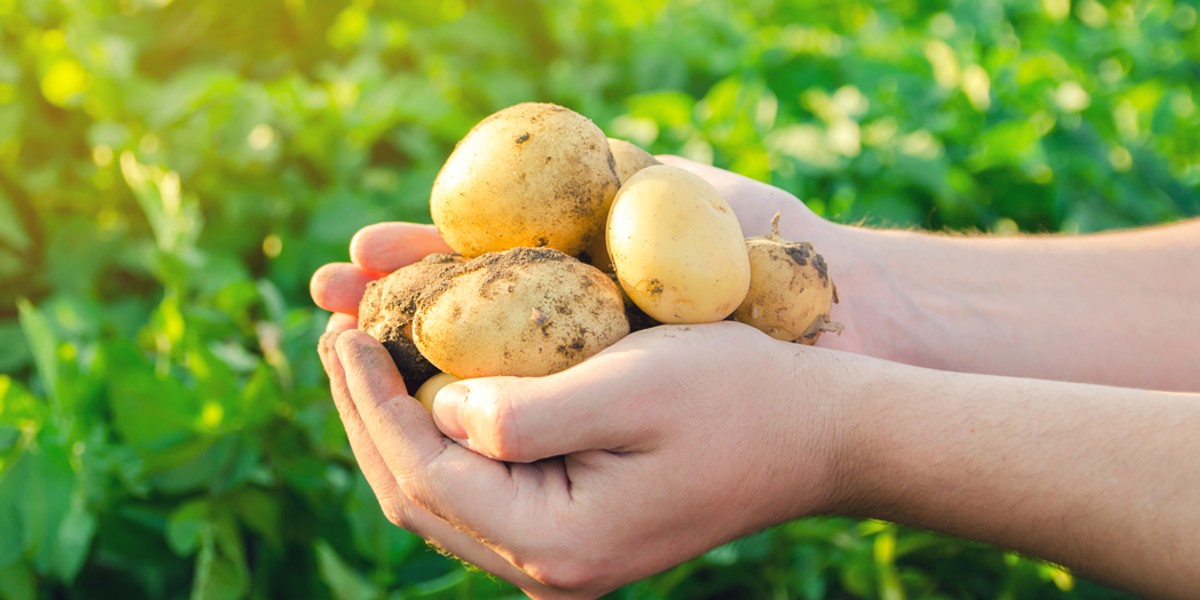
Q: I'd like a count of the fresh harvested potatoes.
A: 7